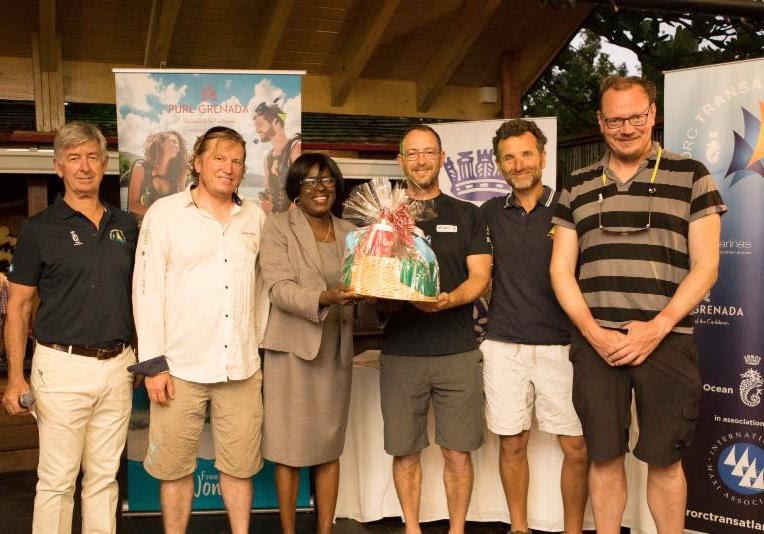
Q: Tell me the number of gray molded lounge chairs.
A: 0